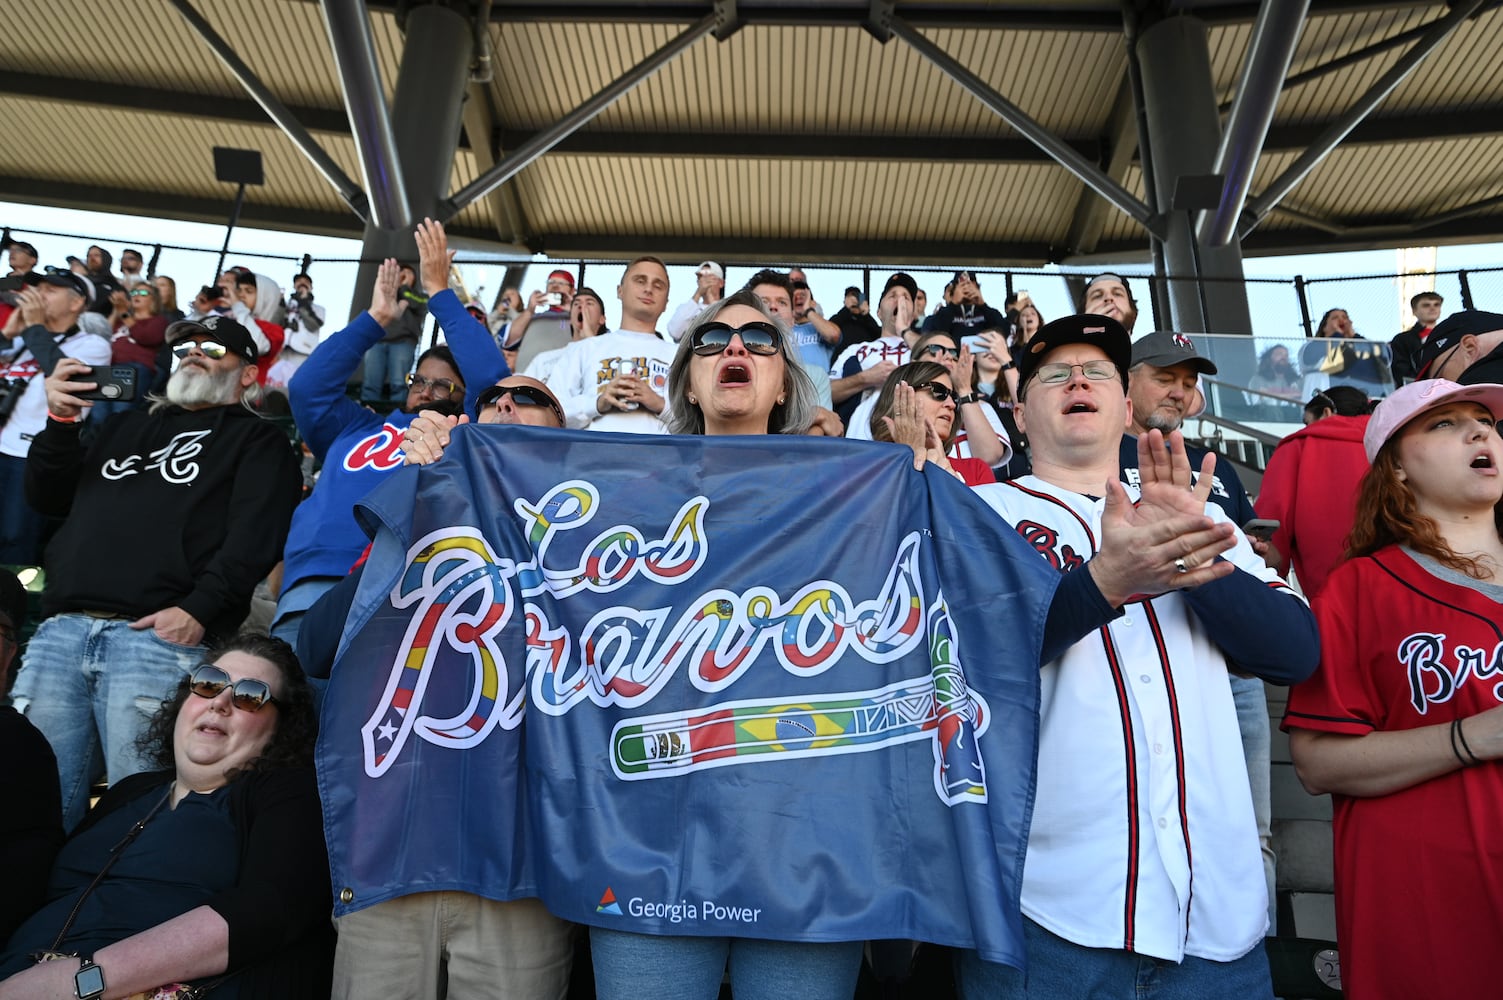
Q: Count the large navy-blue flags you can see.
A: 1